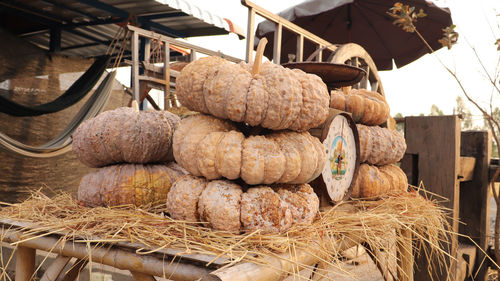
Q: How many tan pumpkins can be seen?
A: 8